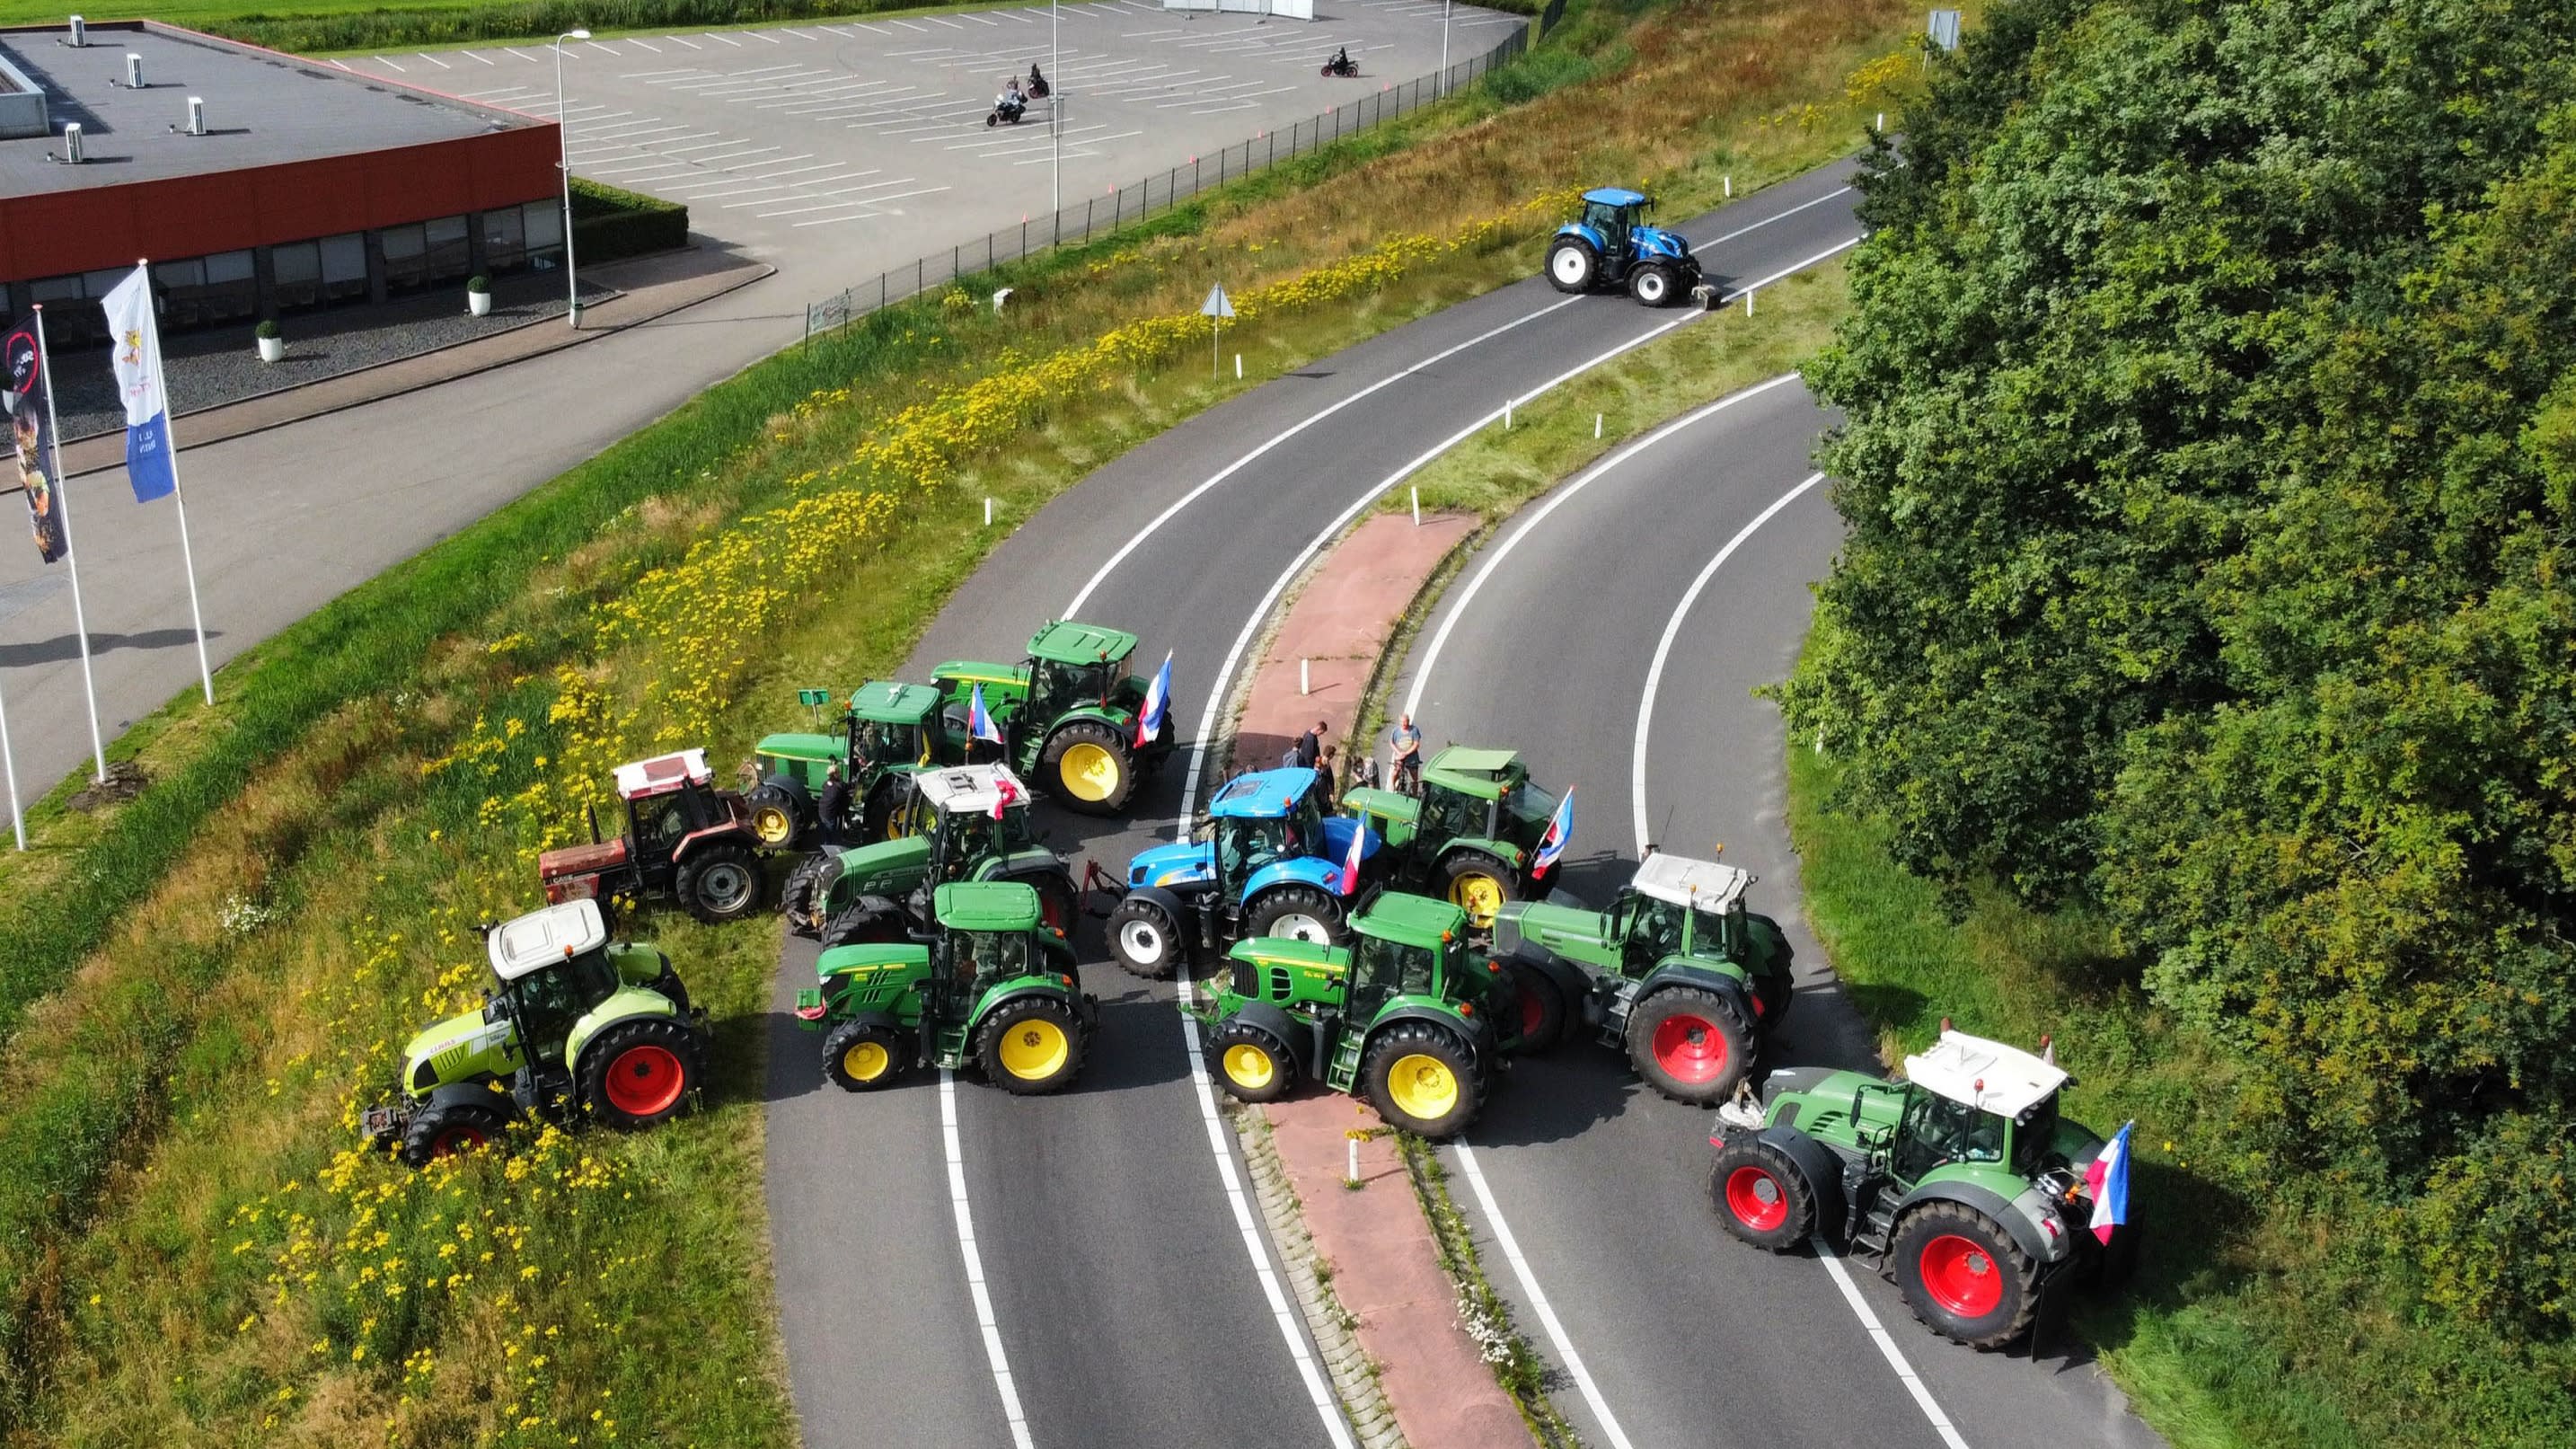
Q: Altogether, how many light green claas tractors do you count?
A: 1